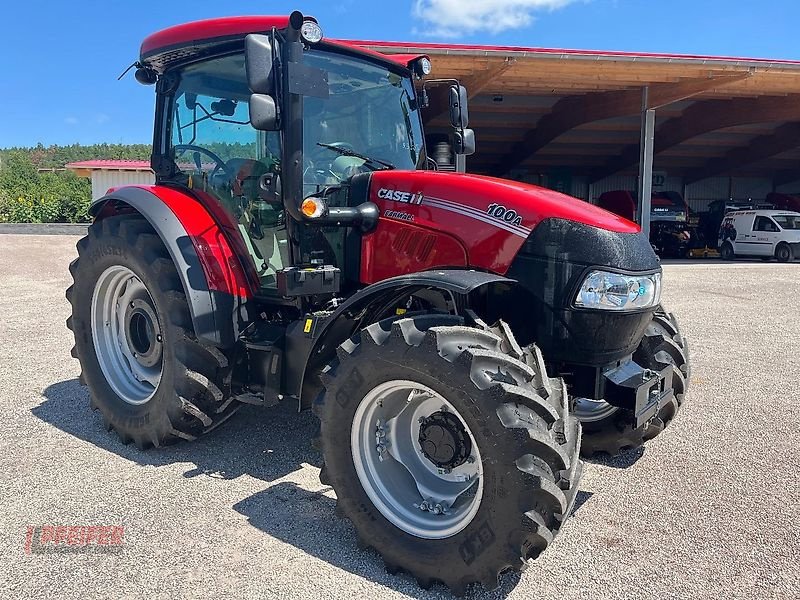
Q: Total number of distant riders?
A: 0